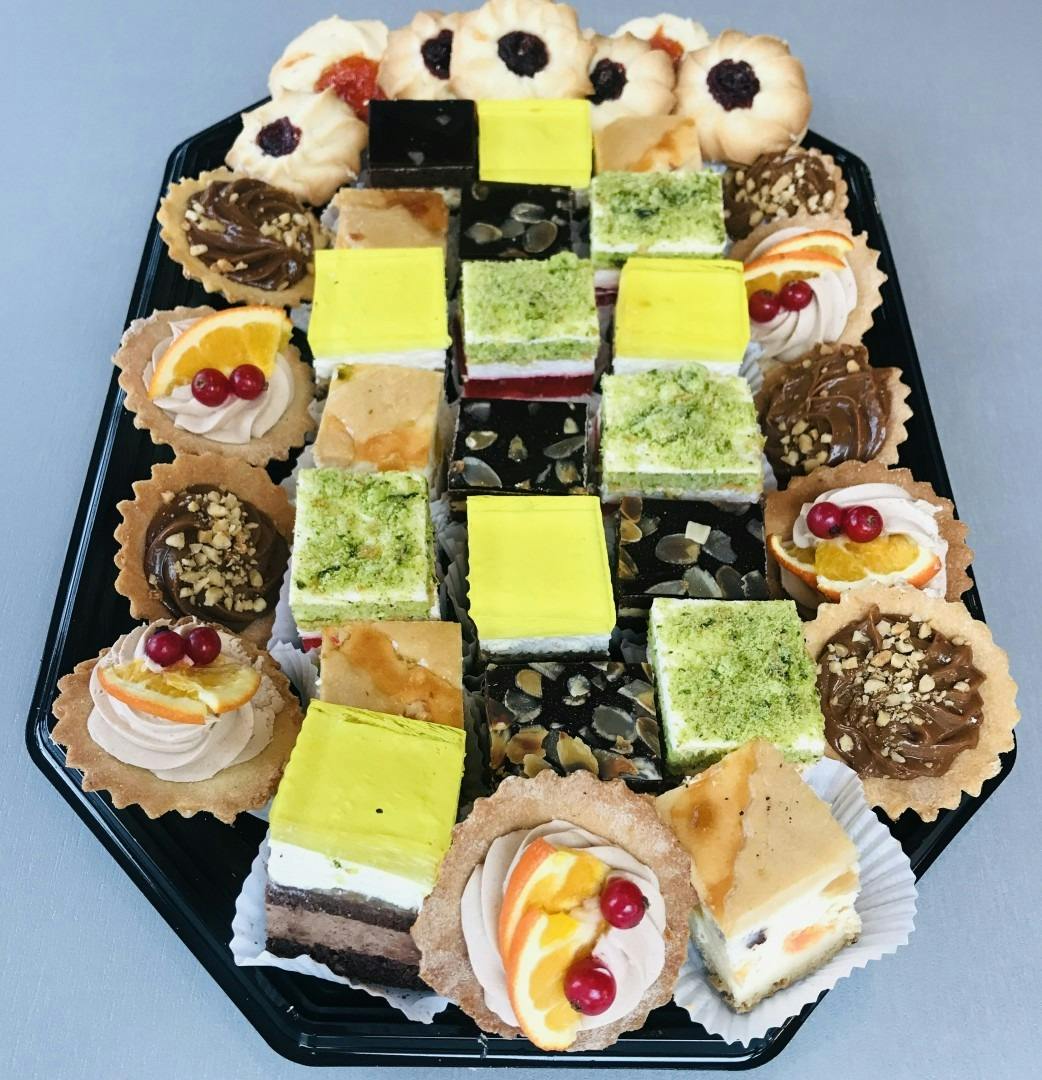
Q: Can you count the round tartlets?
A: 10